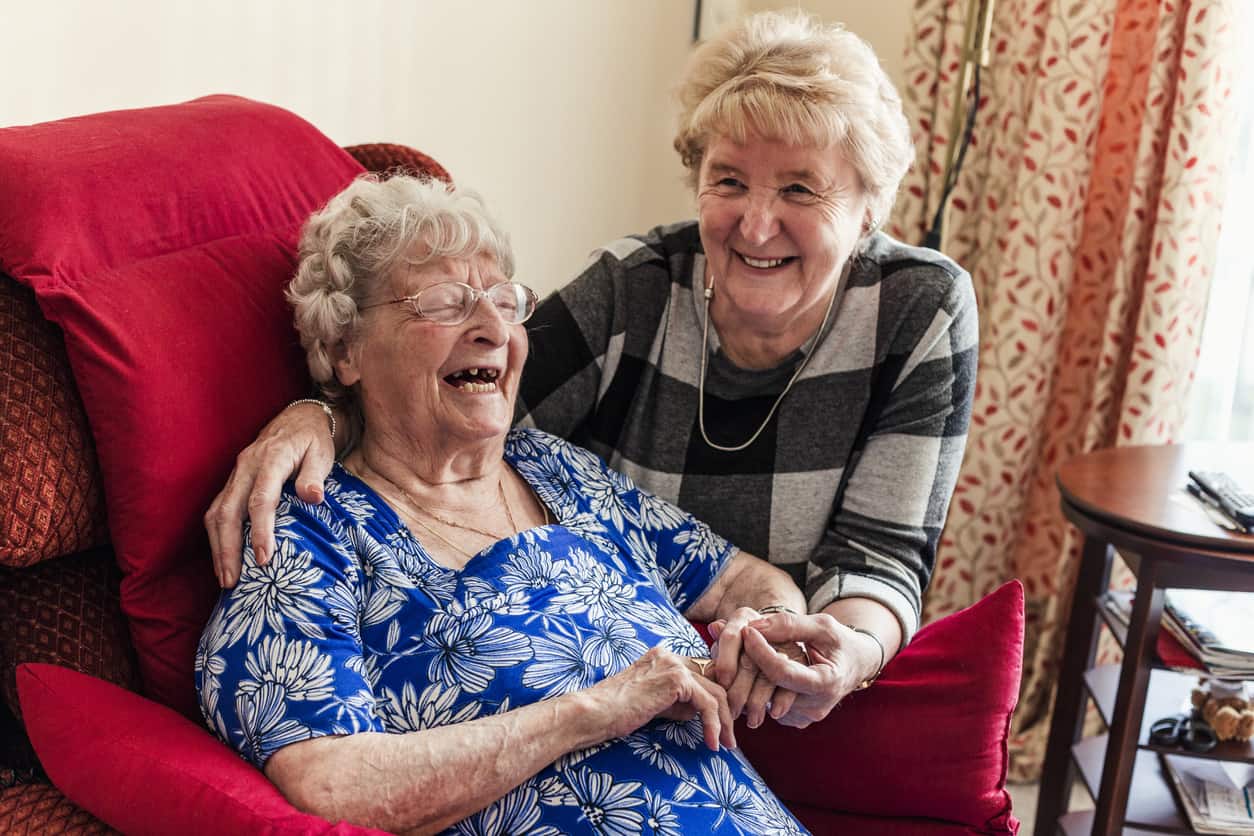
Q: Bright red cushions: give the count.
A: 3